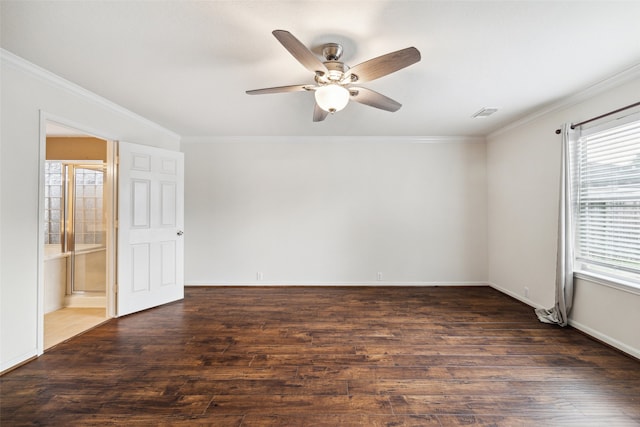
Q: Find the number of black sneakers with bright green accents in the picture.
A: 0